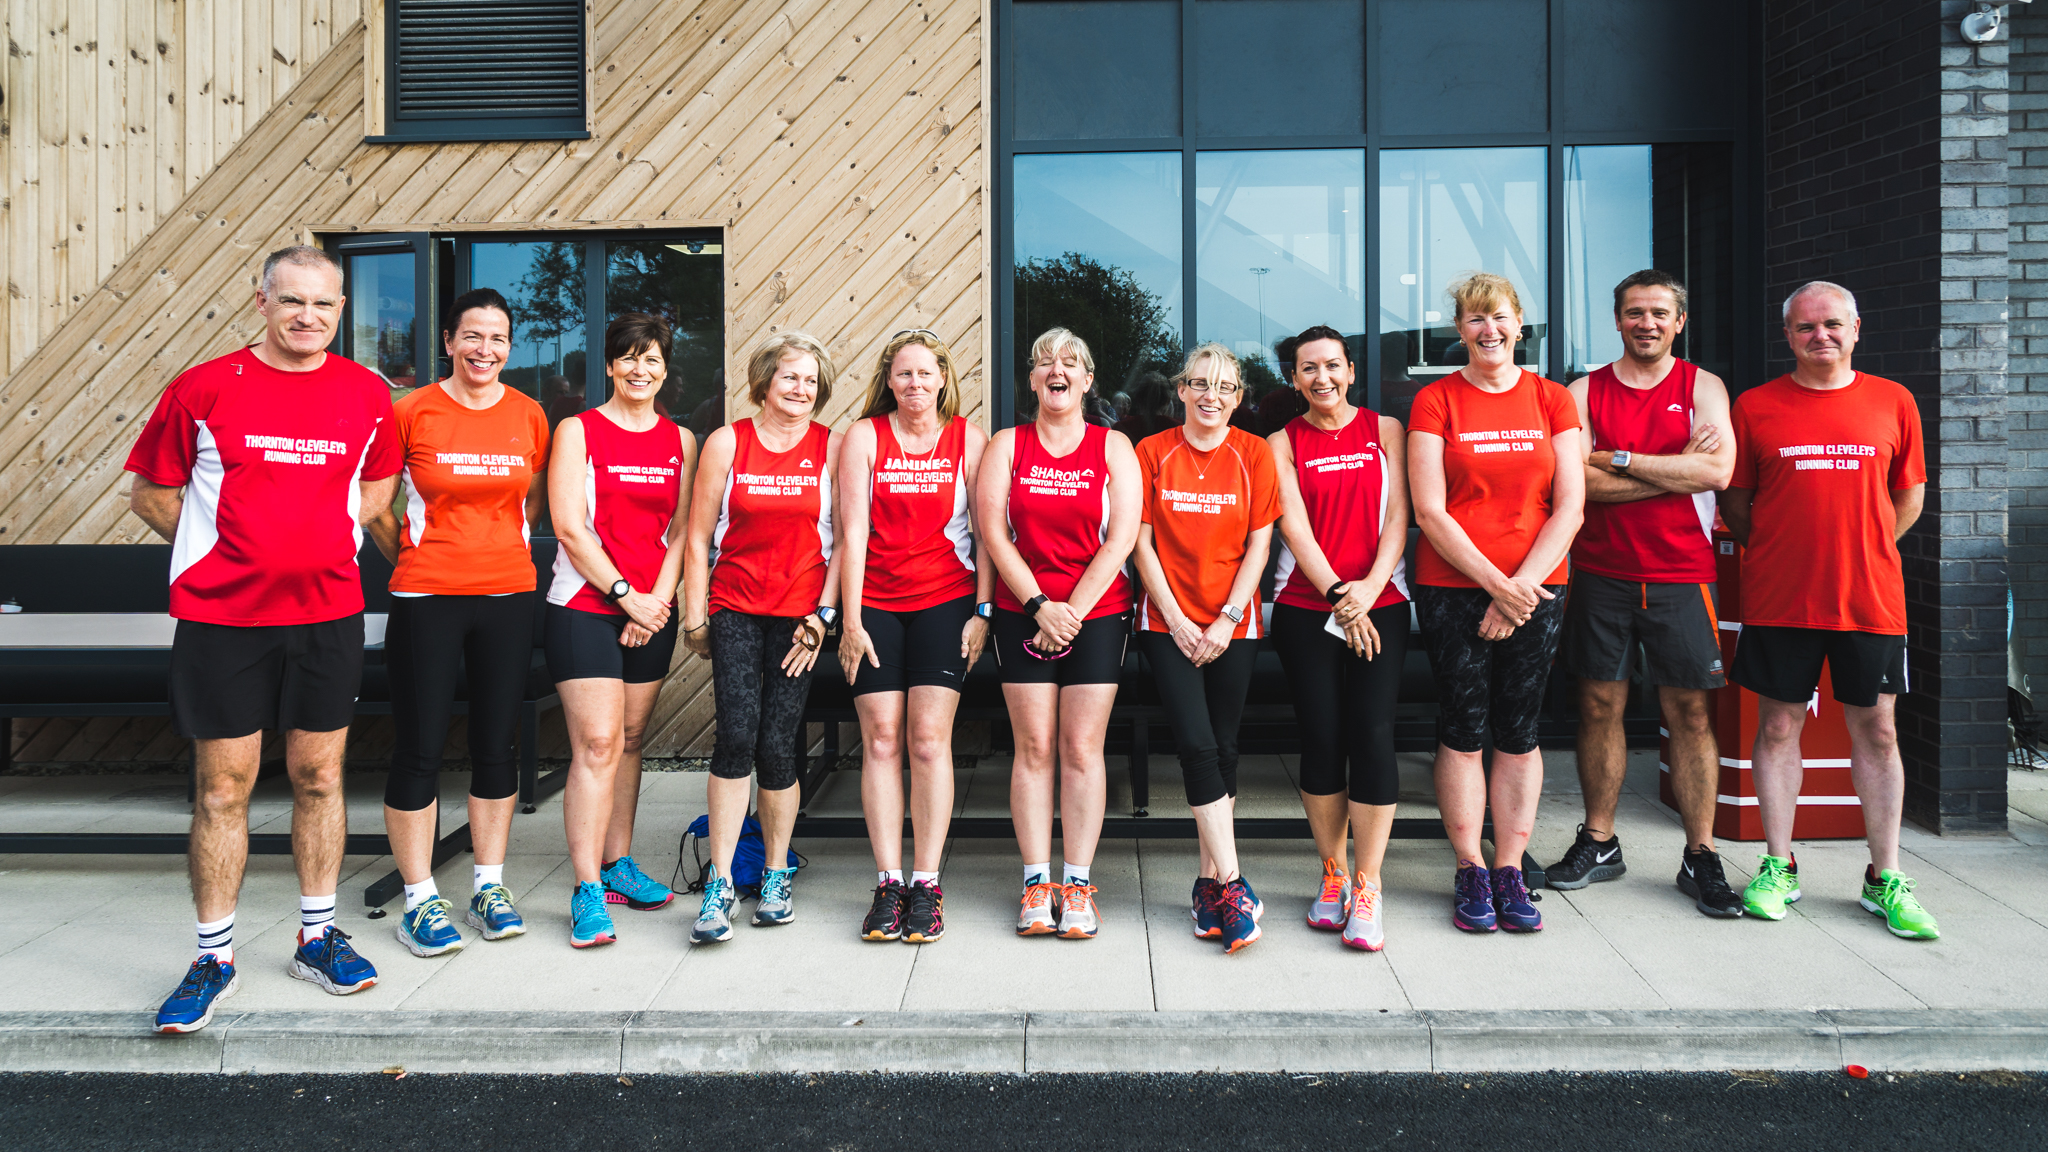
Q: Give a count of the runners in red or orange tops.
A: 11